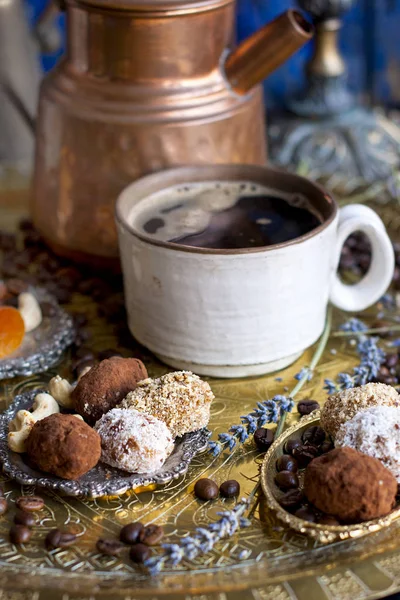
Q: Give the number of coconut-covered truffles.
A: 2